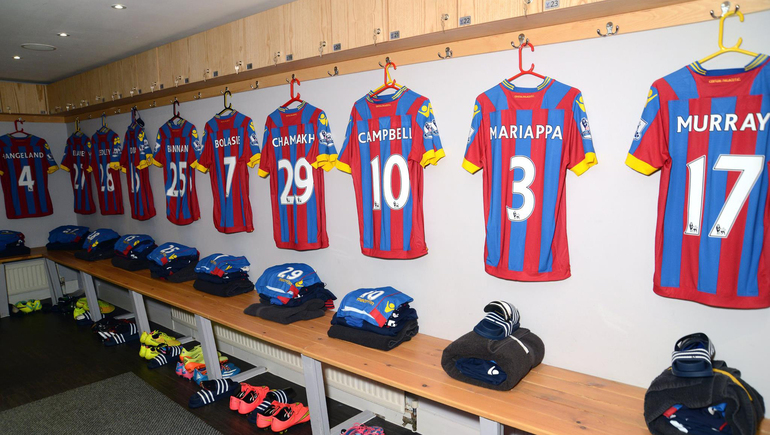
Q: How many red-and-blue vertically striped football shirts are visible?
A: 10